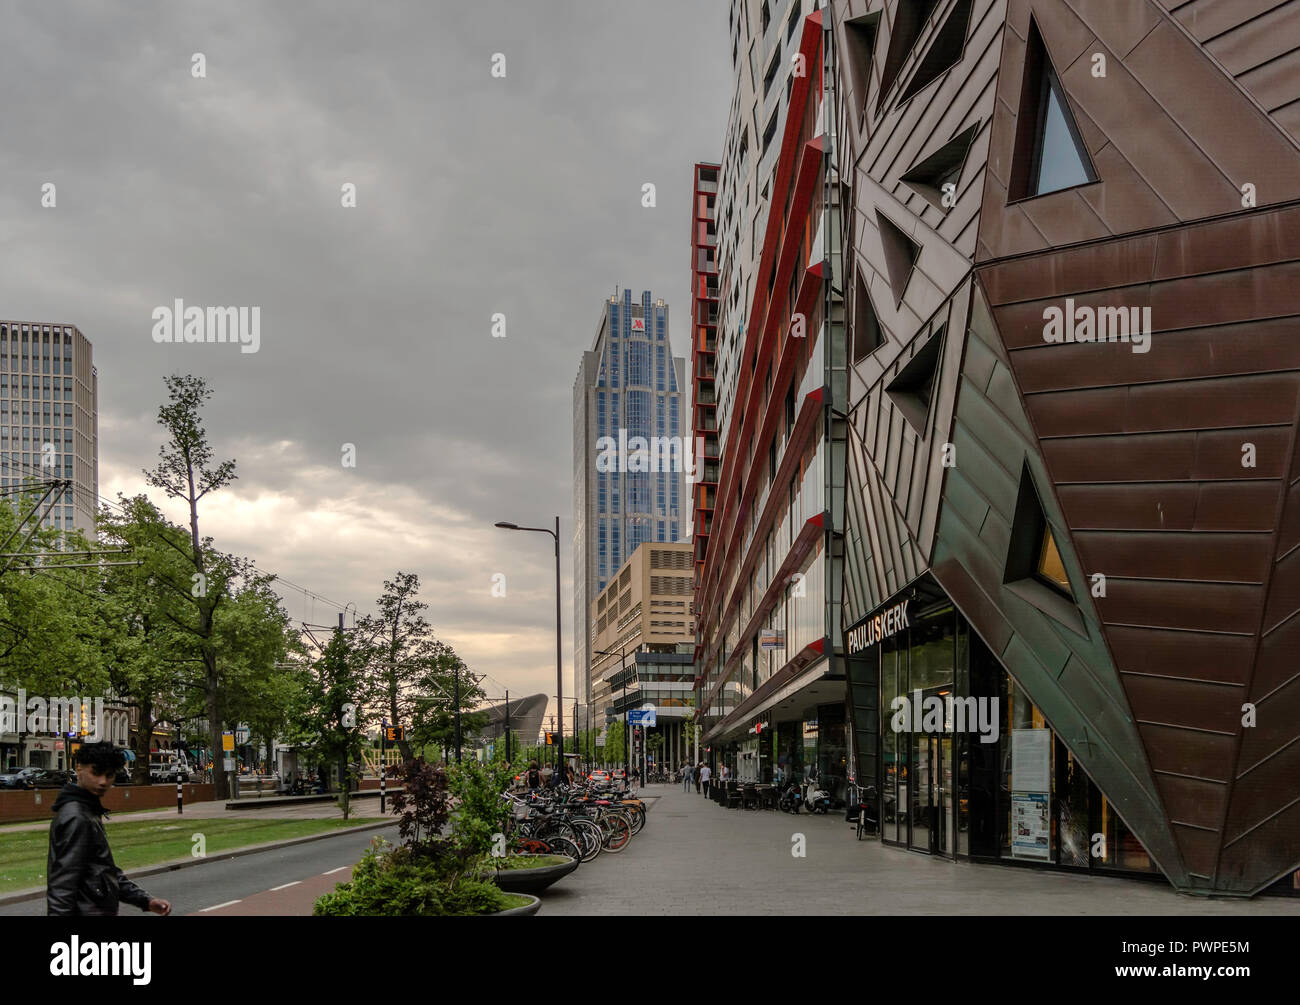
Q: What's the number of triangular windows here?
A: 9